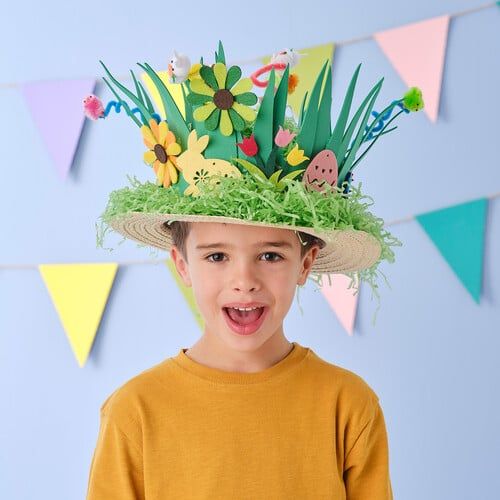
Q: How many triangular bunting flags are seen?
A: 8